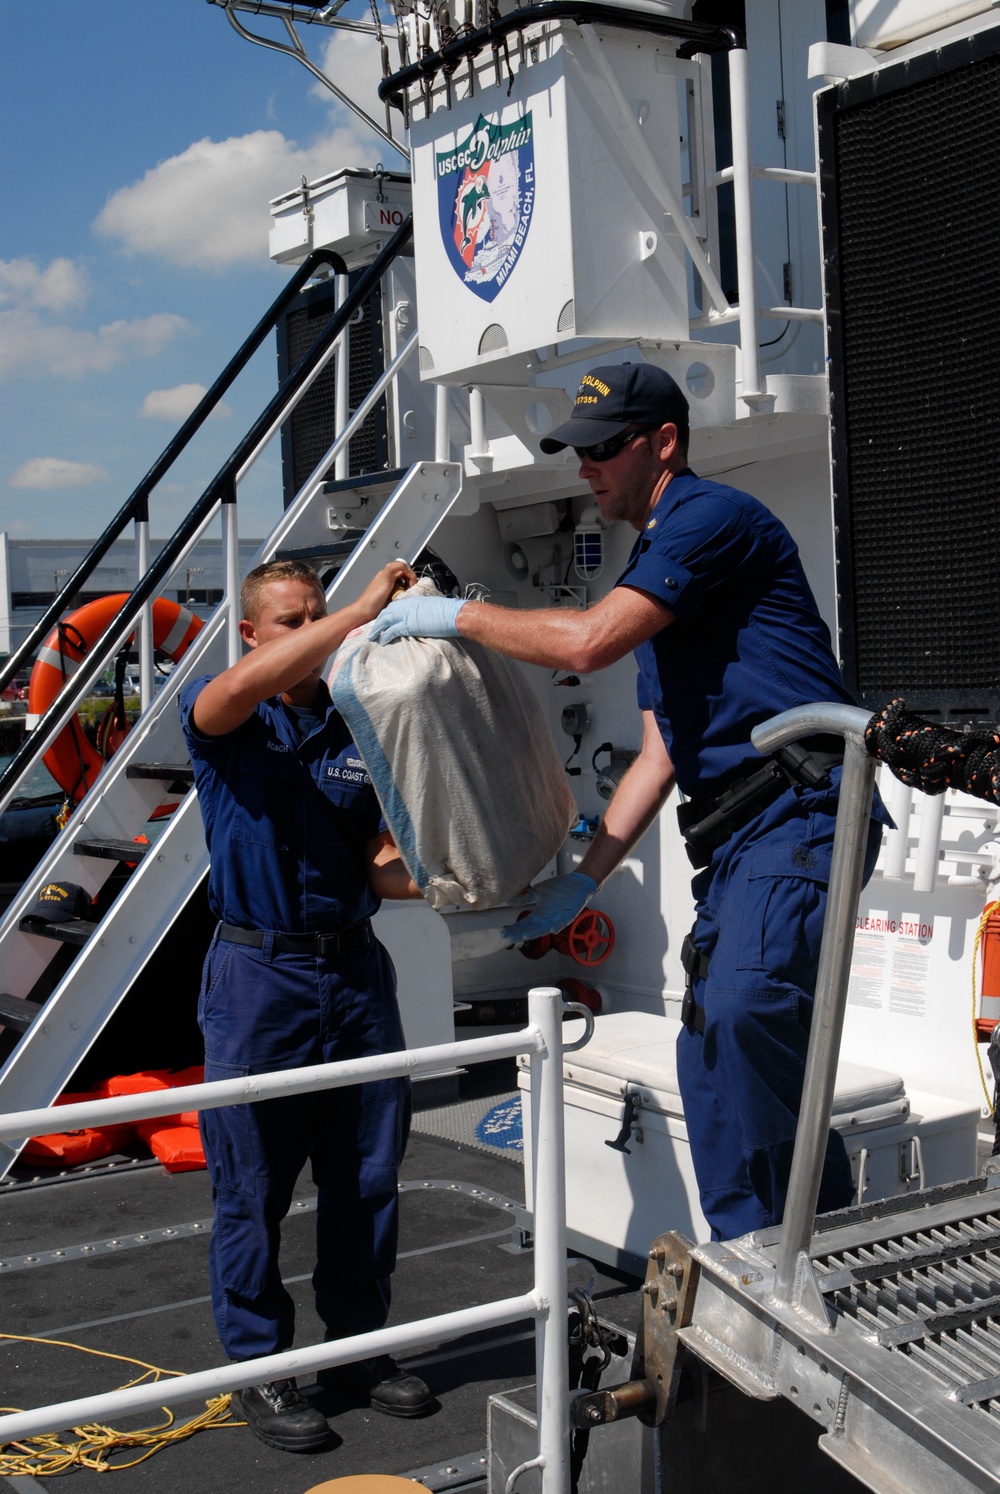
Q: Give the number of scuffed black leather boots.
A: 2